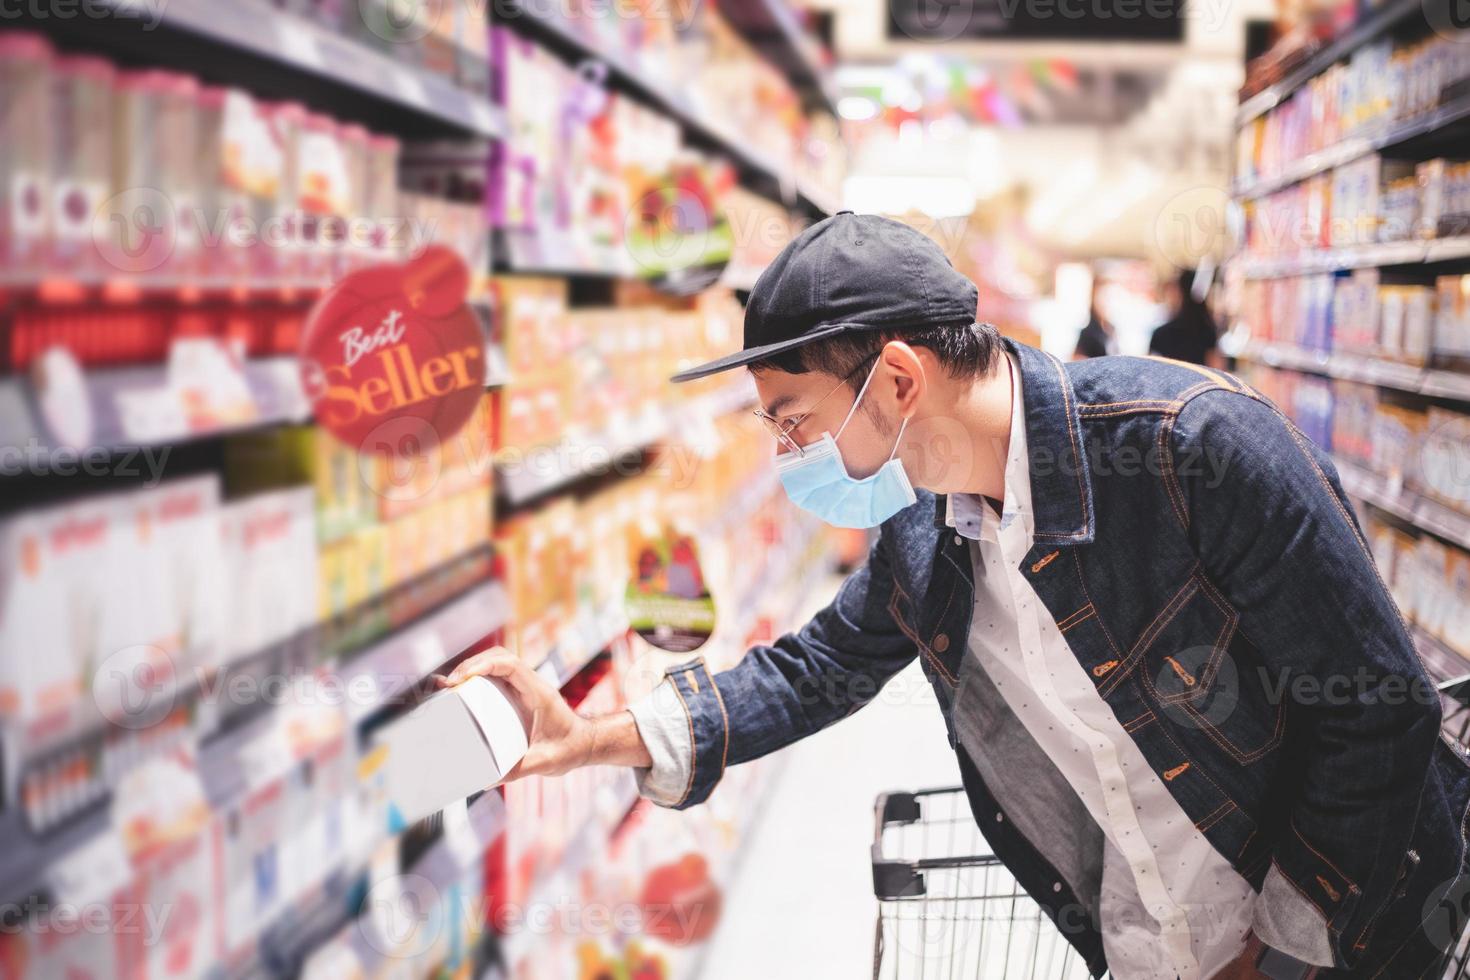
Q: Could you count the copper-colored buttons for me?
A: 1